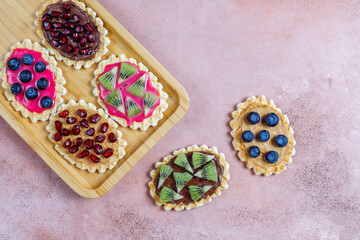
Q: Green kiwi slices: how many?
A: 13